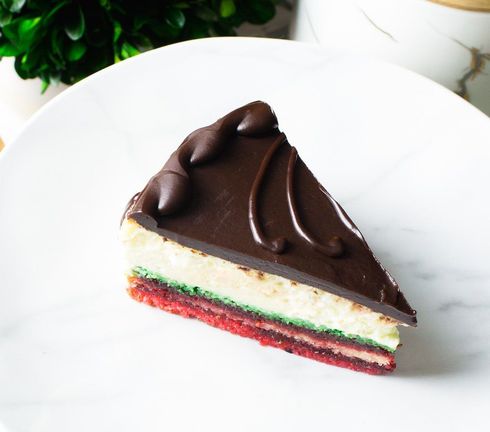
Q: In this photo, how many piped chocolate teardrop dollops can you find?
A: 3